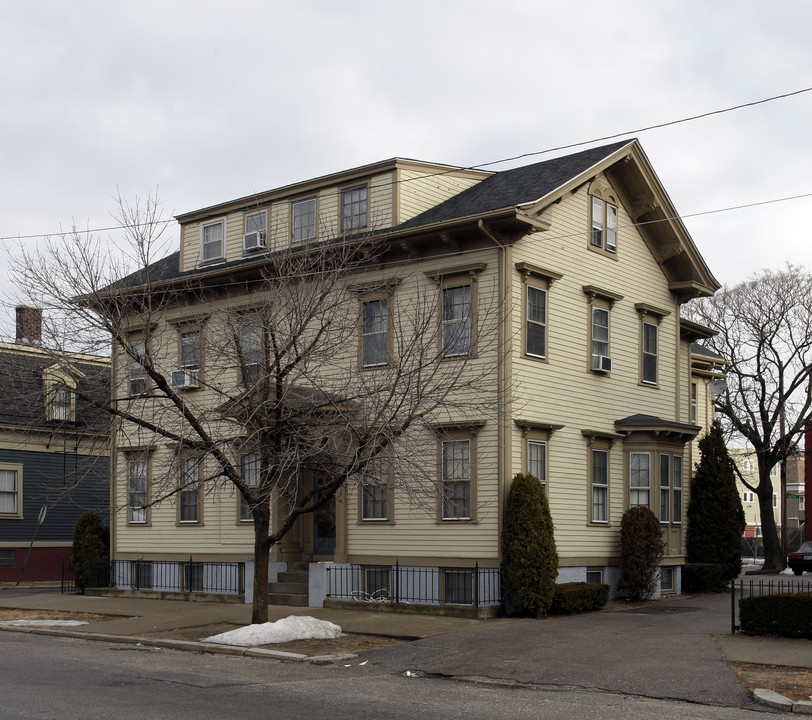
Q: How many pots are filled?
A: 0